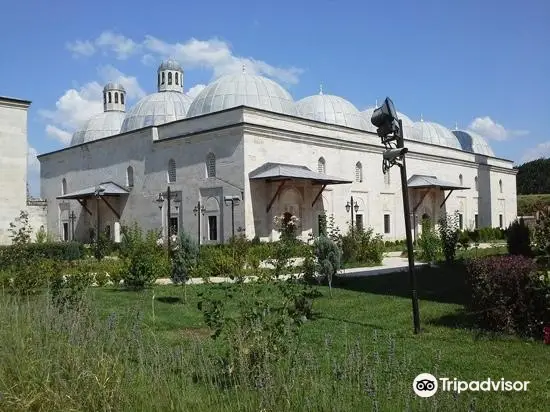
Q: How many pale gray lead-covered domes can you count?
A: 7